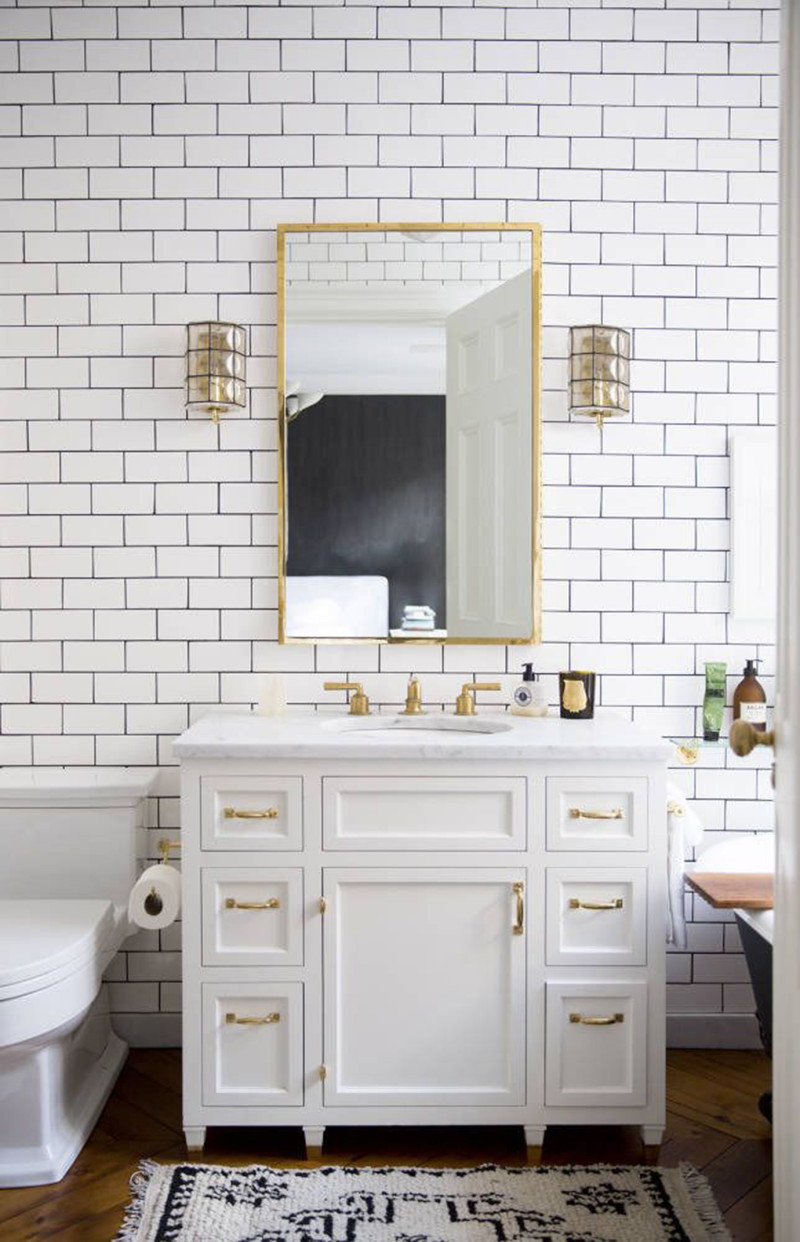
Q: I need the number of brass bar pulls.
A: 7